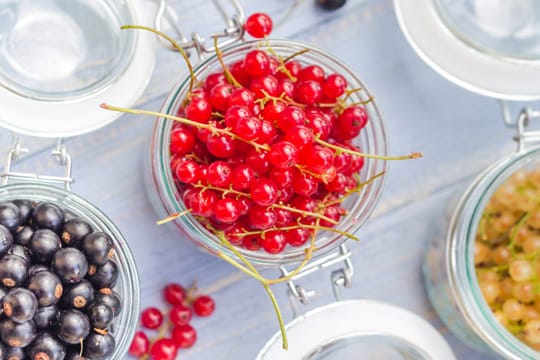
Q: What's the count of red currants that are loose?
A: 7